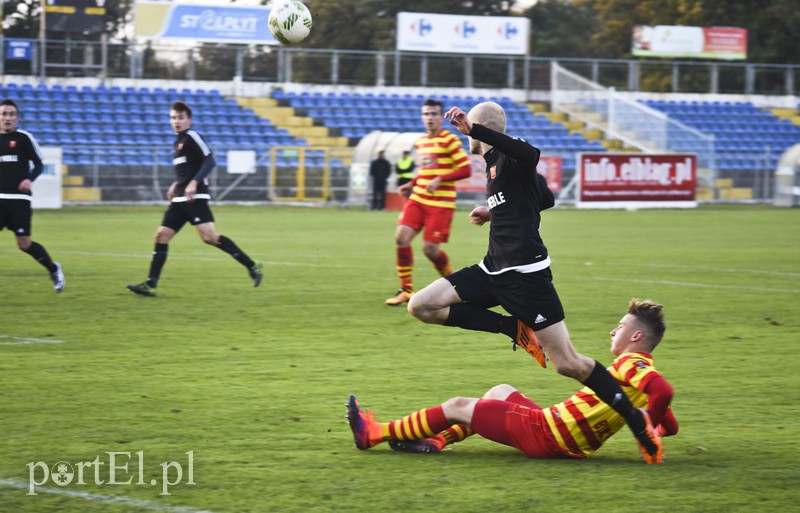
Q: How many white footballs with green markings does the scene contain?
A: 1